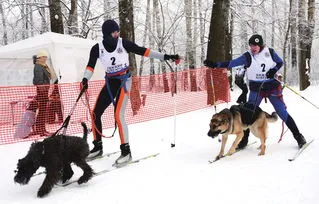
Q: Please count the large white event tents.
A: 1